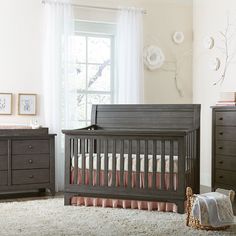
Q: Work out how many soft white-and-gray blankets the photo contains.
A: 1